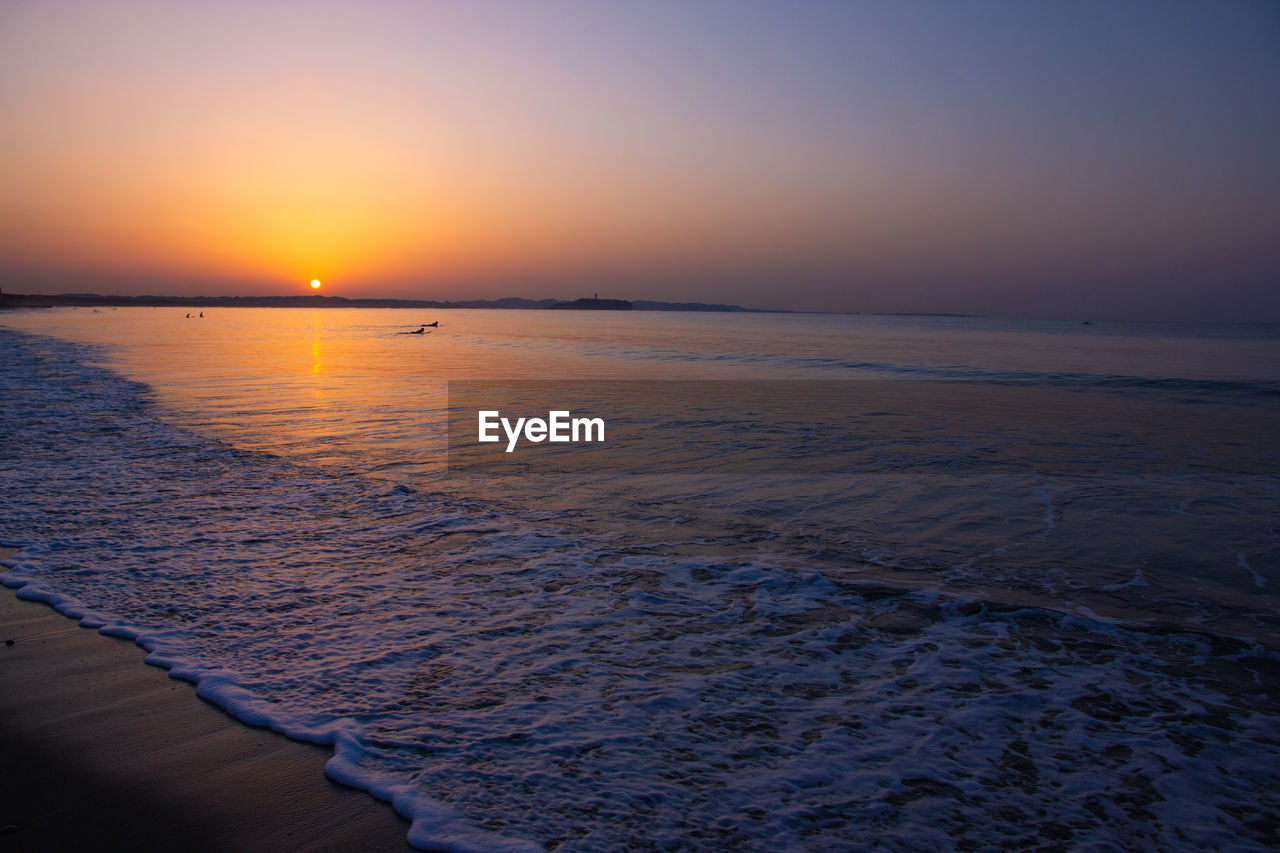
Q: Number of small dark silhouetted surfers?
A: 4